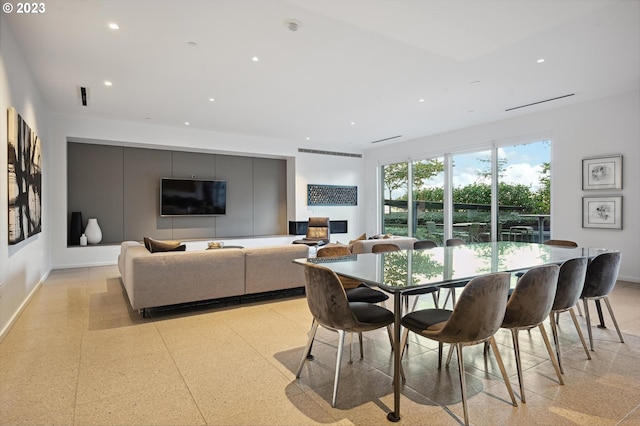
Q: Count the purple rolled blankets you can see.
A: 0